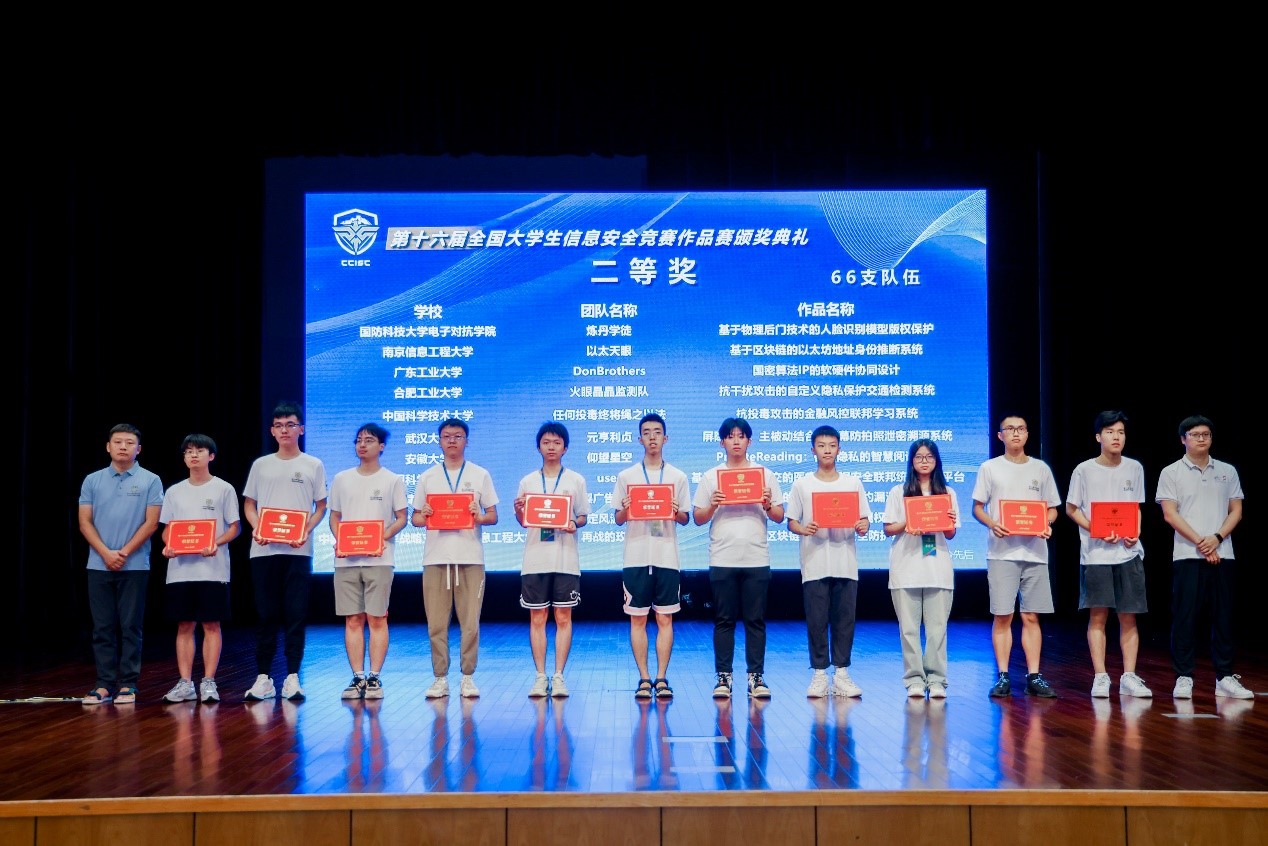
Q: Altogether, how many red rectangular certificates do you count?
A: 11